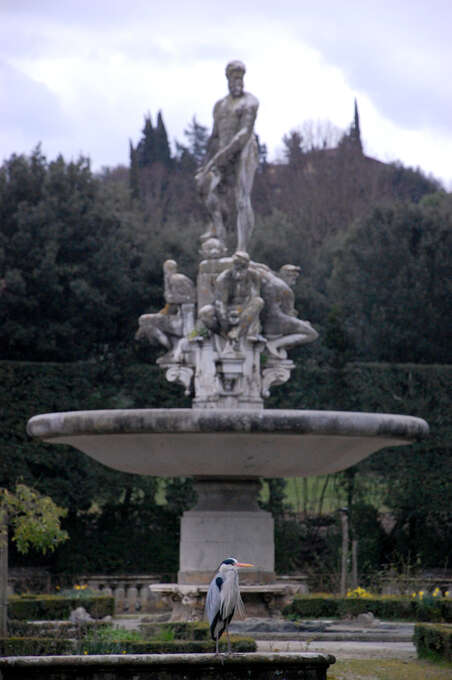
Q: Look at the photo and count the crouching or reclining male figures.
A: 3